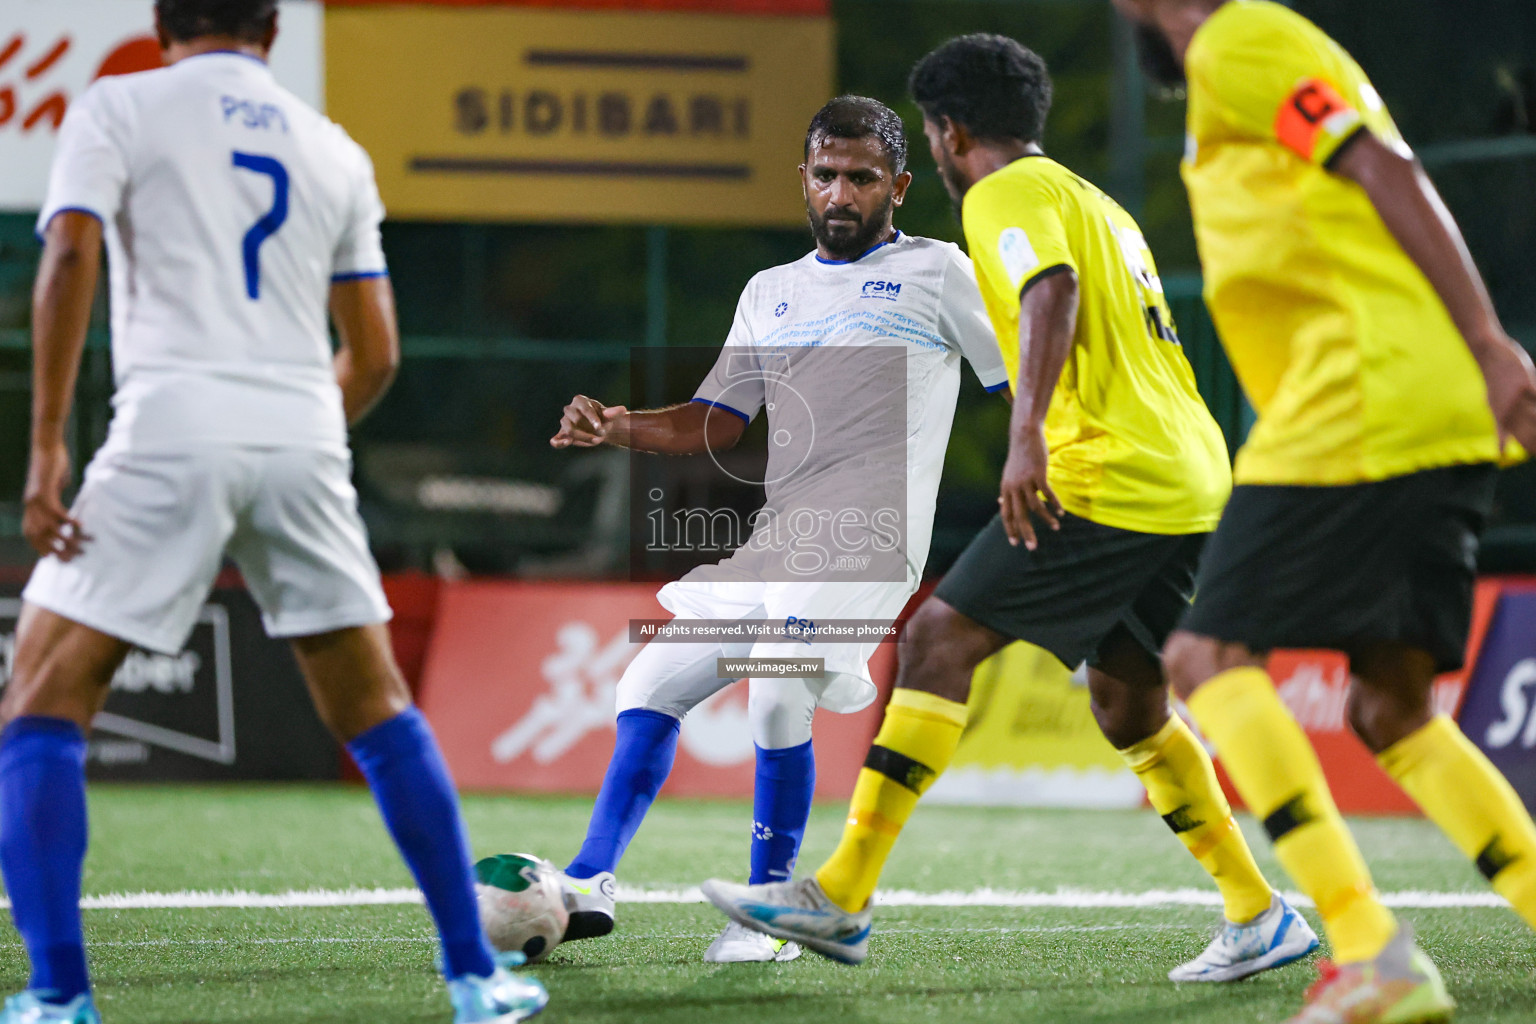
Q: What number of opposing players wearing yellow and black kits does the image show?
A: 2